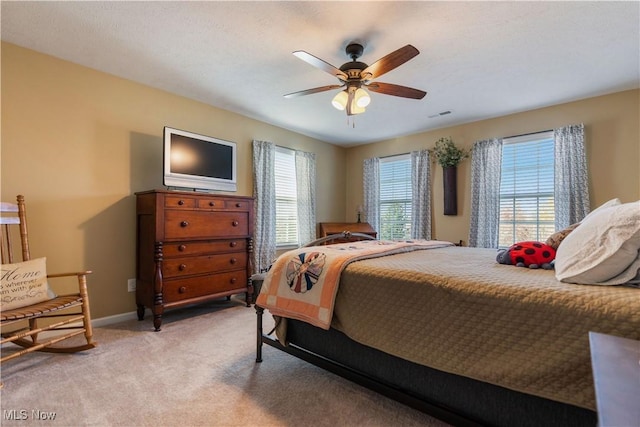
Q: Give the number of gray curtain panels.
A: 6